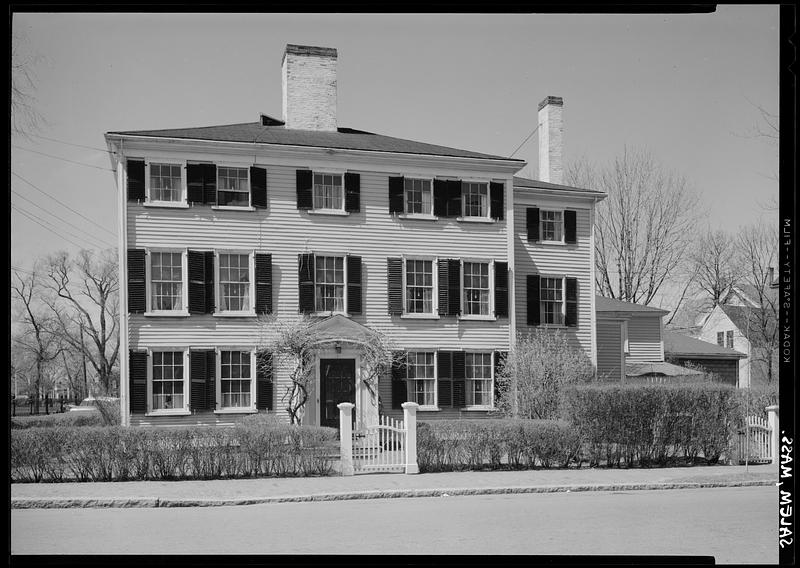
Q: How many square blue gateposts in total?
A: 0